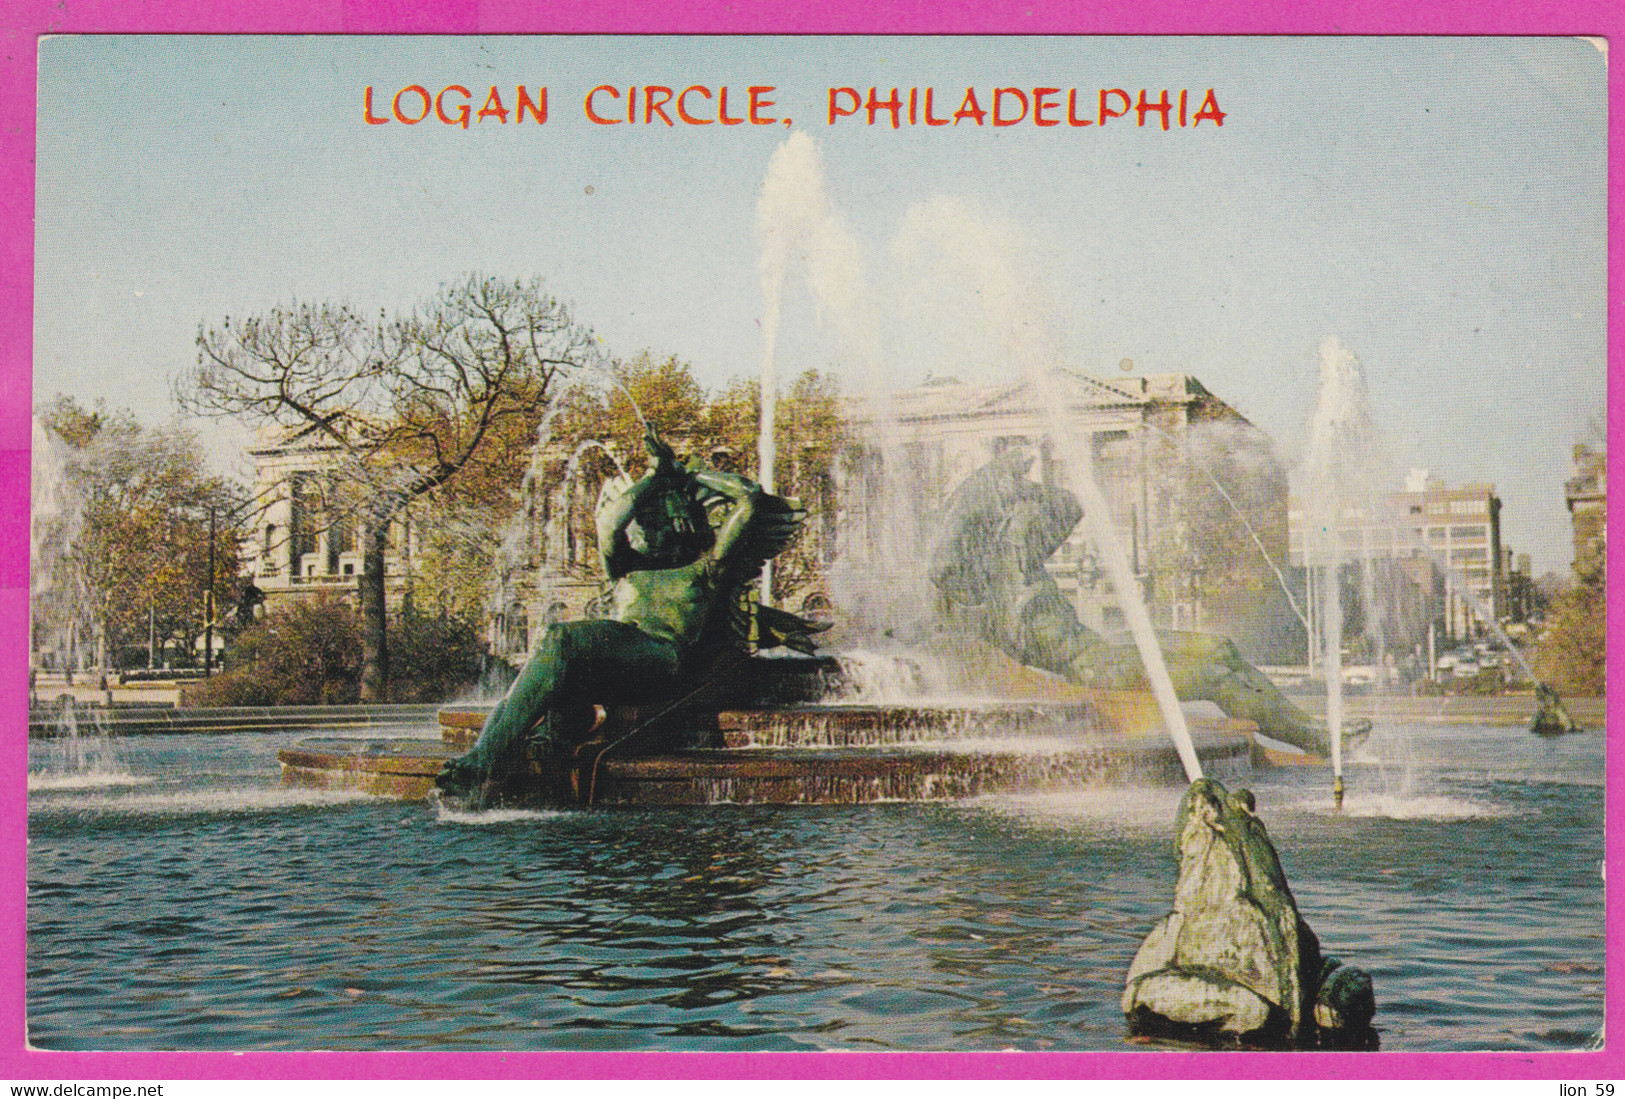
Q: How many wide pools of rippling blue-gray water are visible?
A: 1